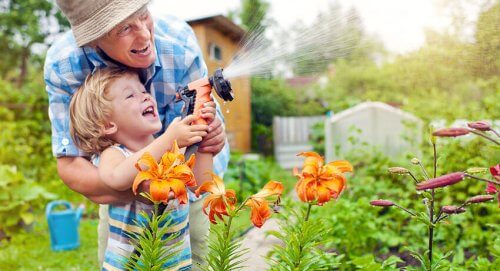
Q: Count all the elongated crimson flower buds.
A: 6